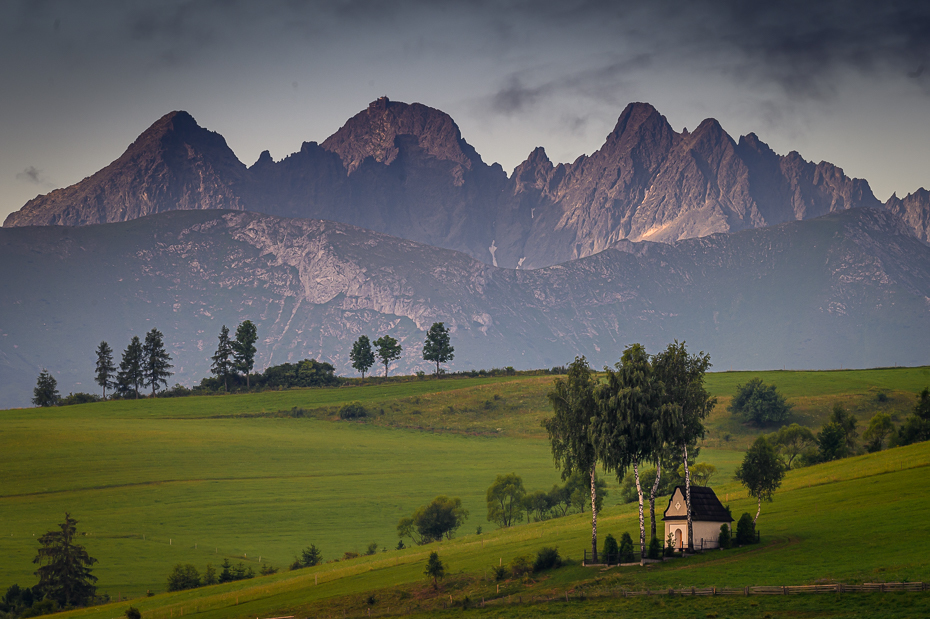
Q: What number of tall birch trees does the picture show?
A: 4